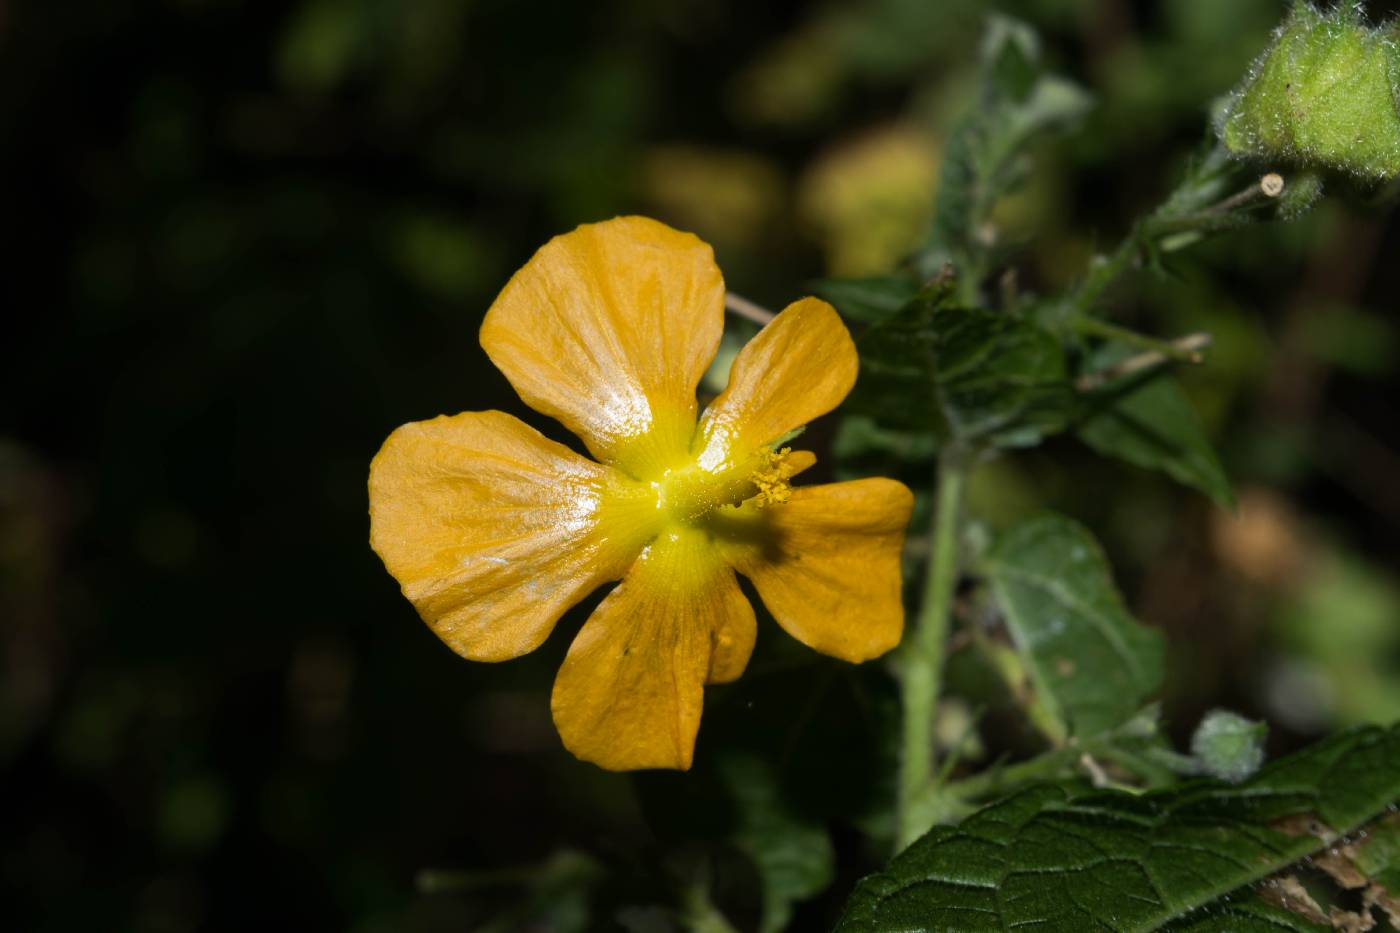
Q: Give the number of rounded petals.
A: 5